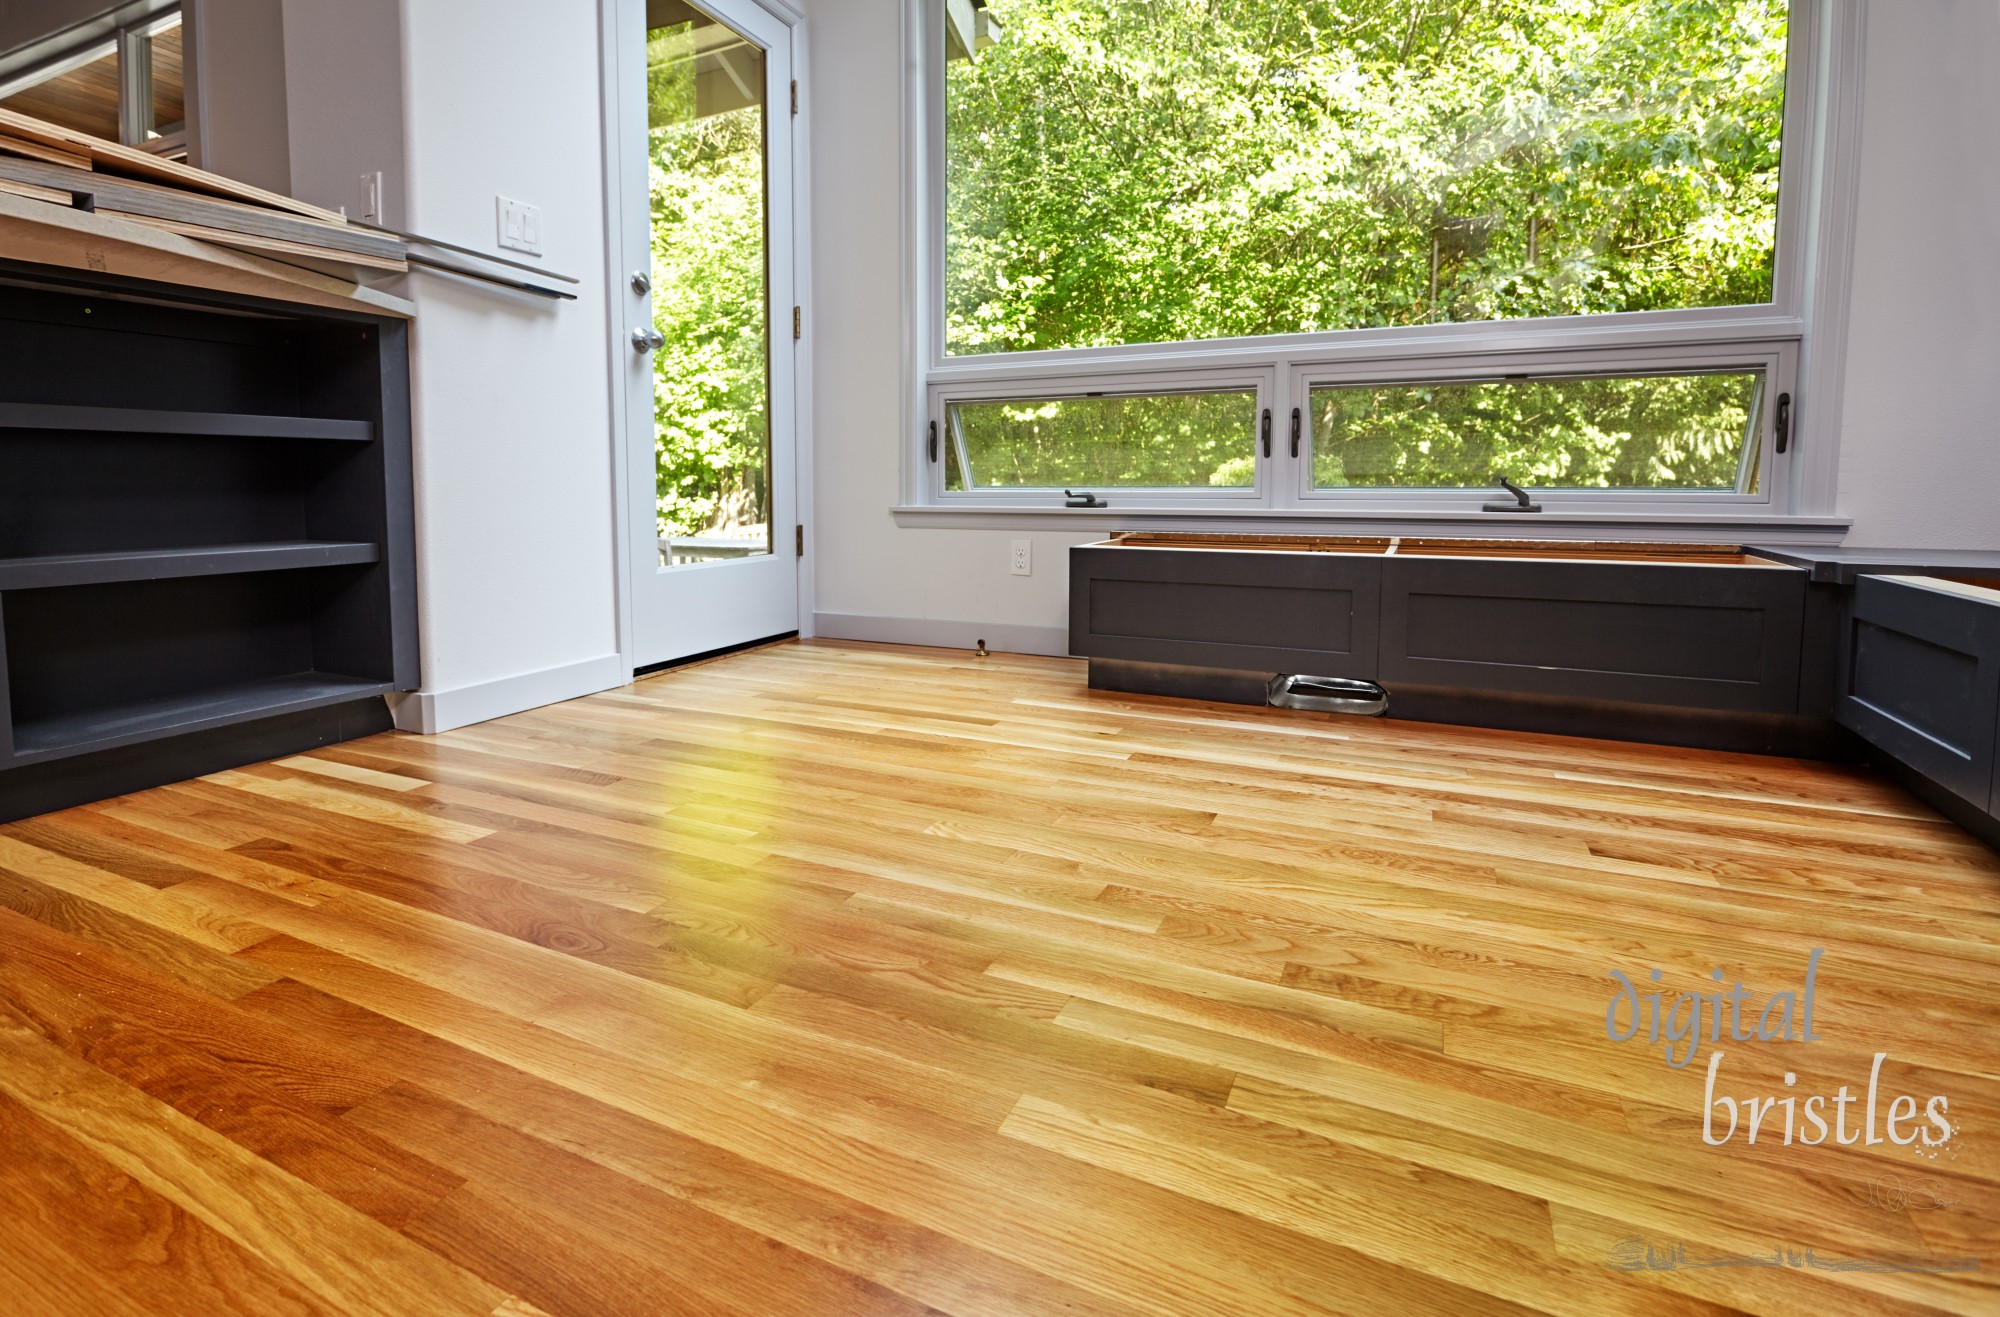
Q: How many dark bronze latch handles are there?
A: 4